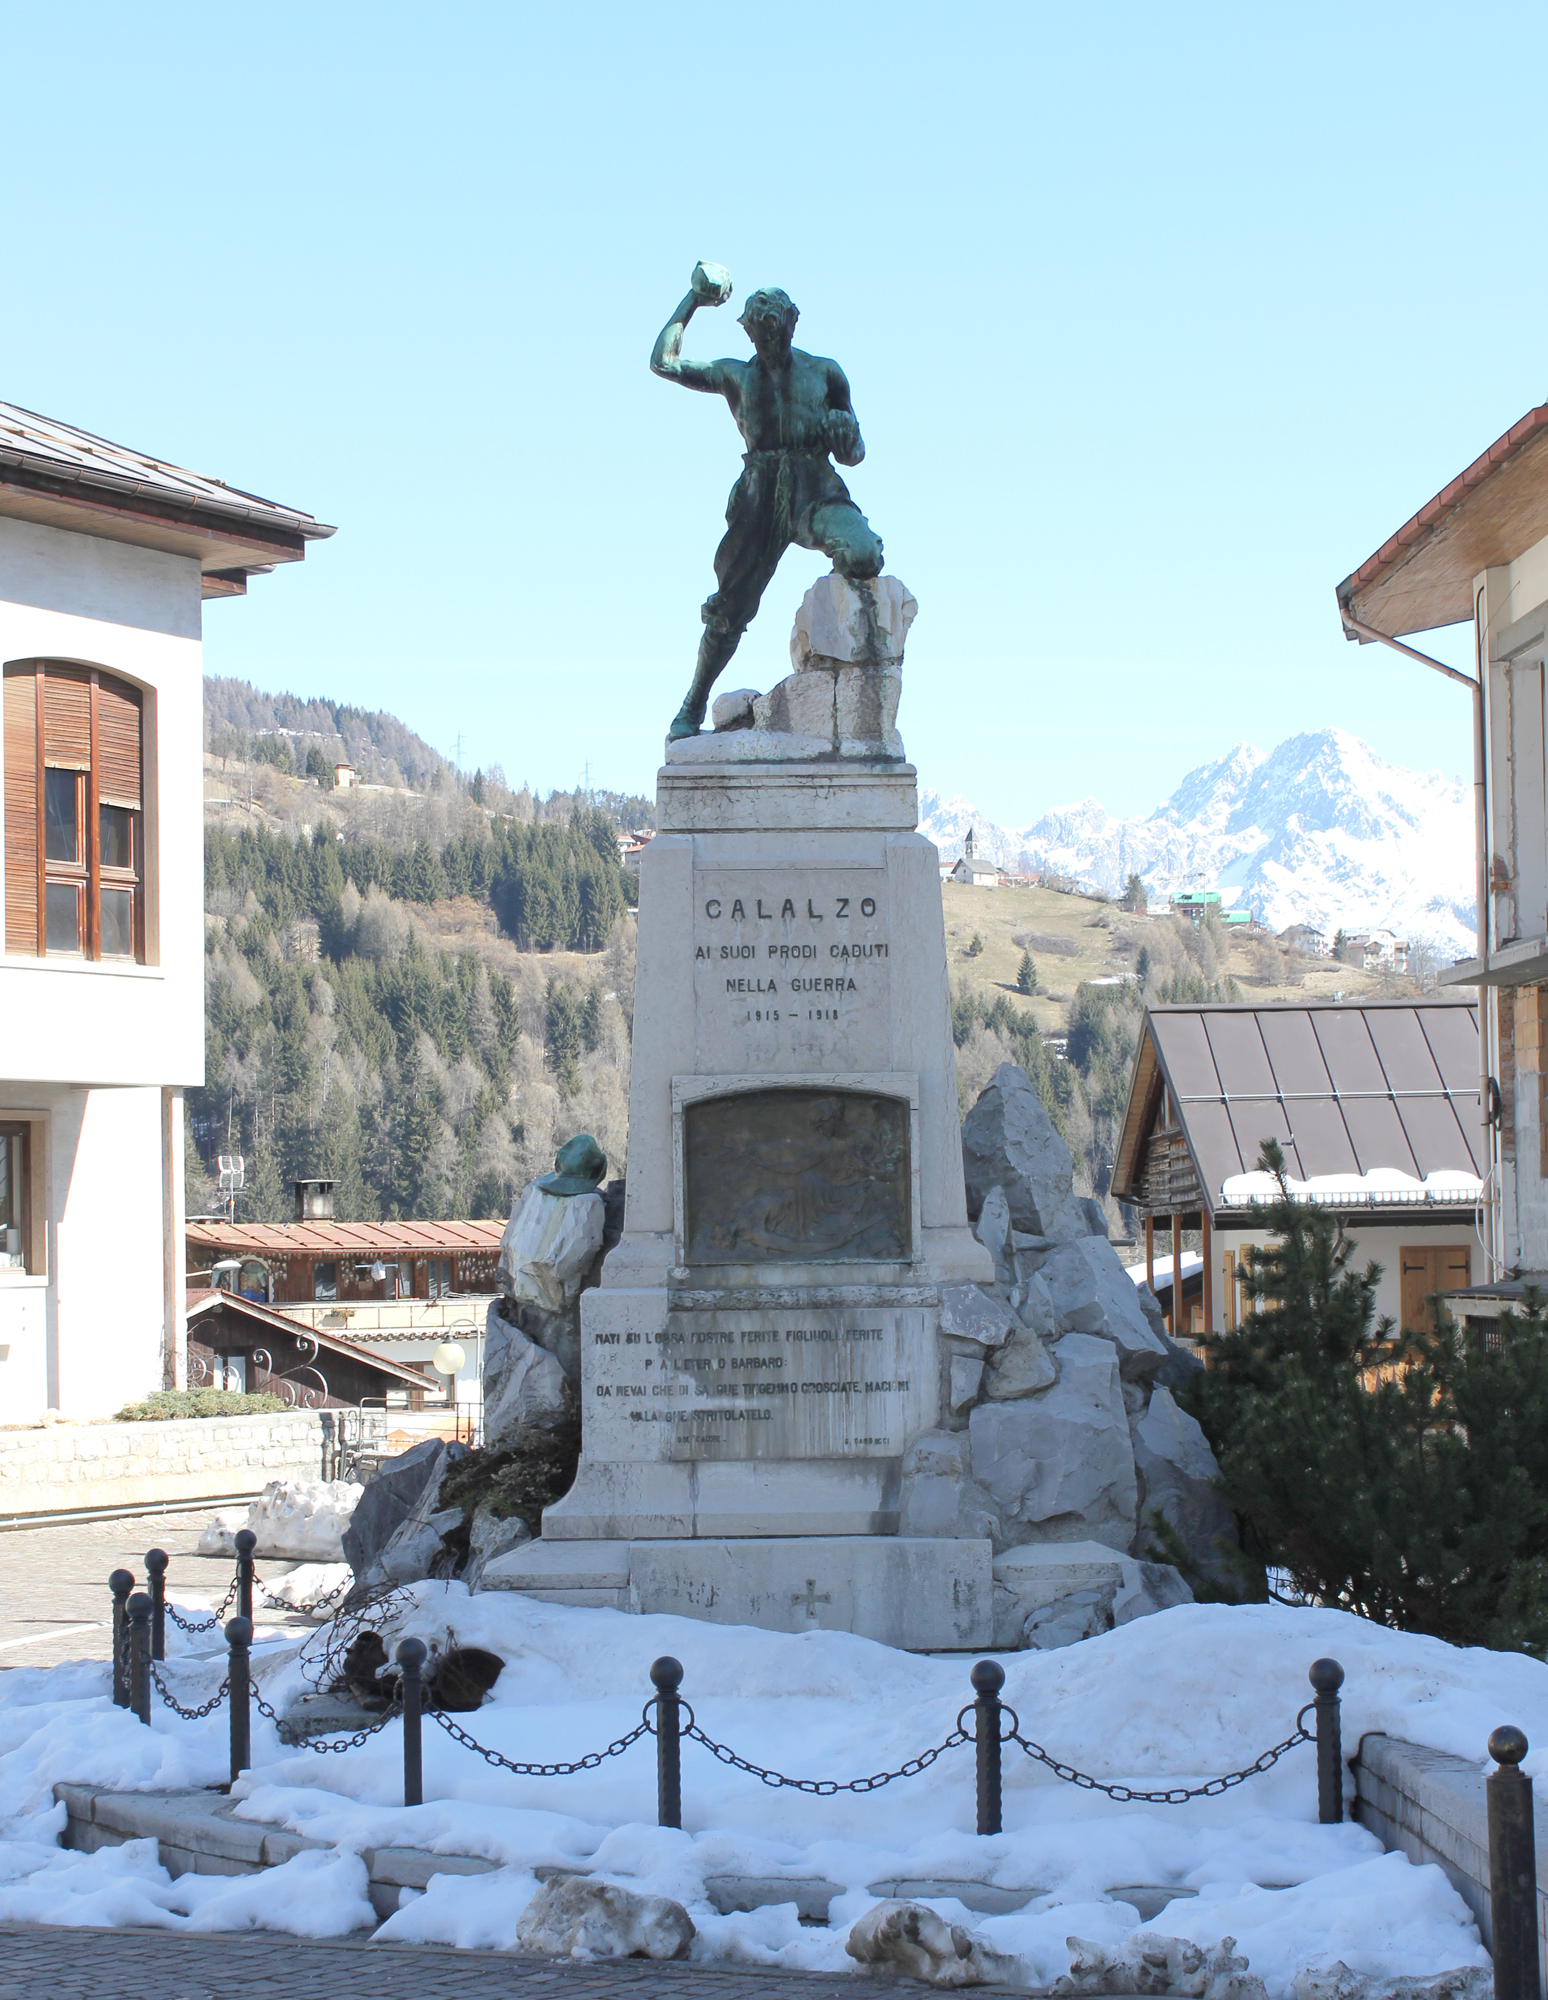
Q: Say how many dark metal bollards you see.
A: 10